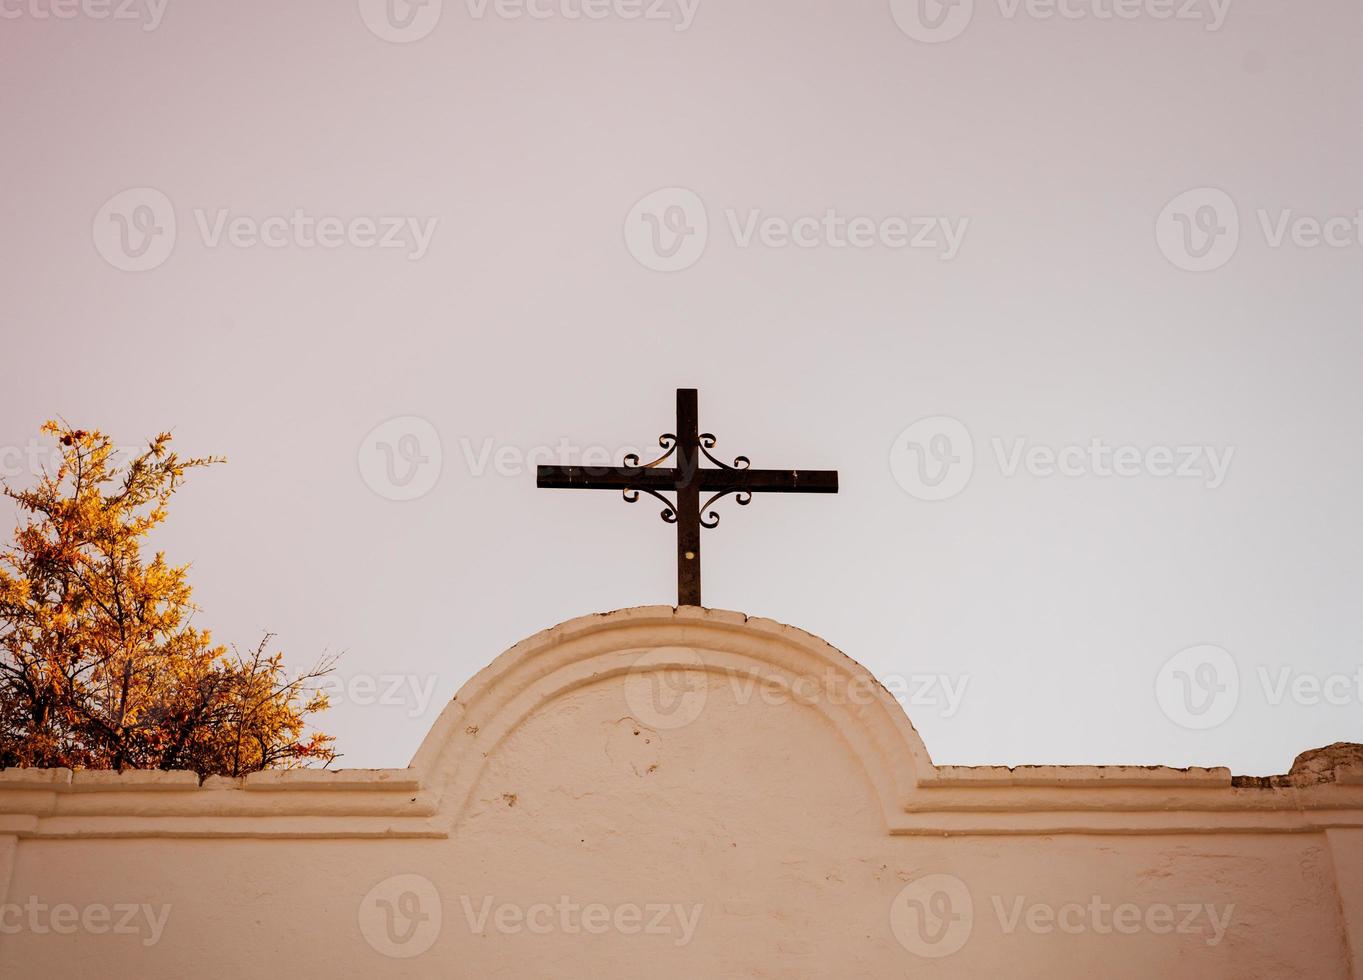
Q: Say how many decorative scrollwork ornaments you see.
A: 4